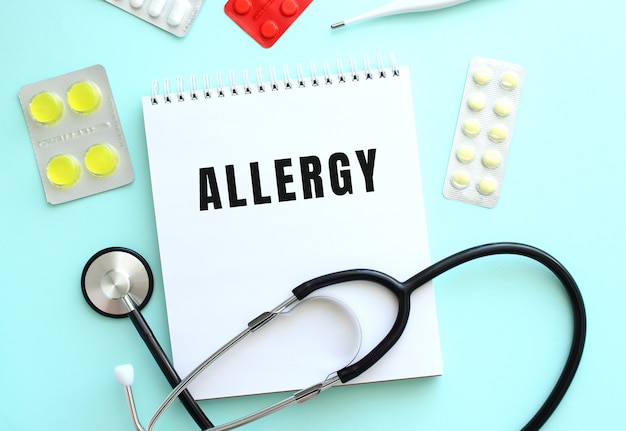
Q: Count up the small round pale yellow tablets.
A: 10